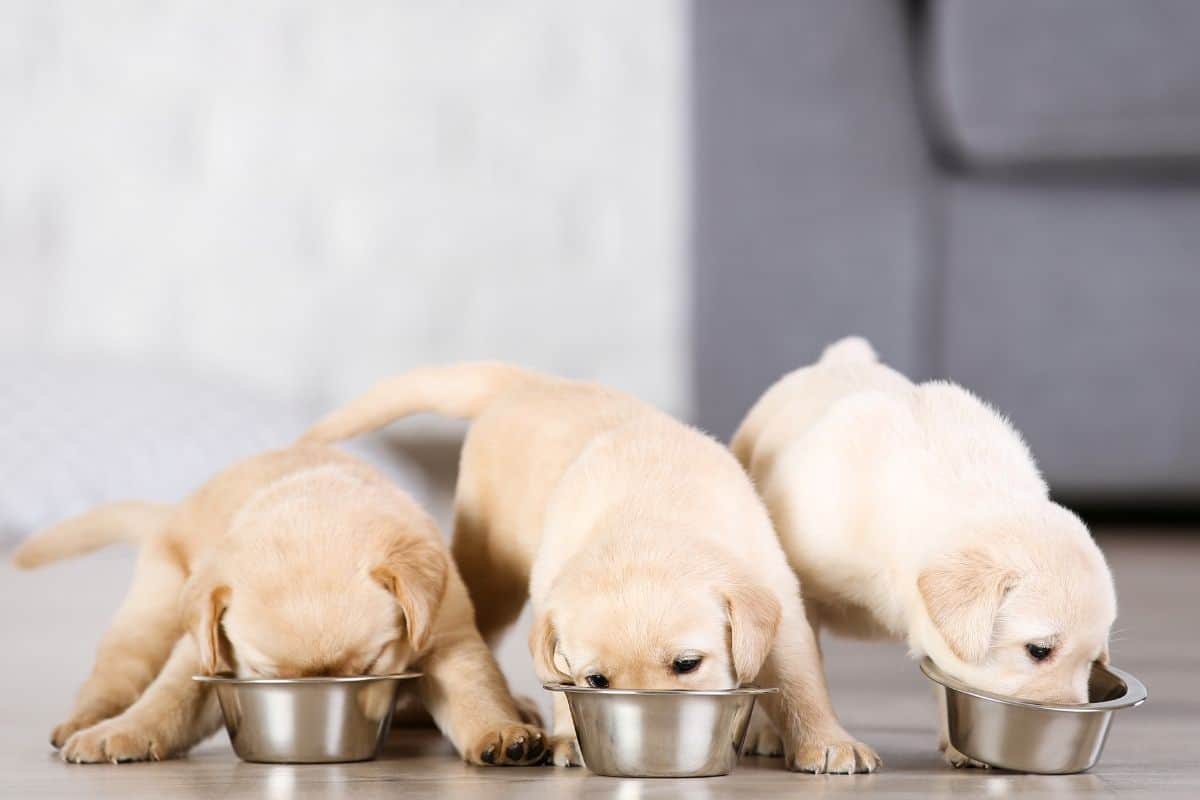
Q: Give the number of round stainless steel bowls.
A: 3